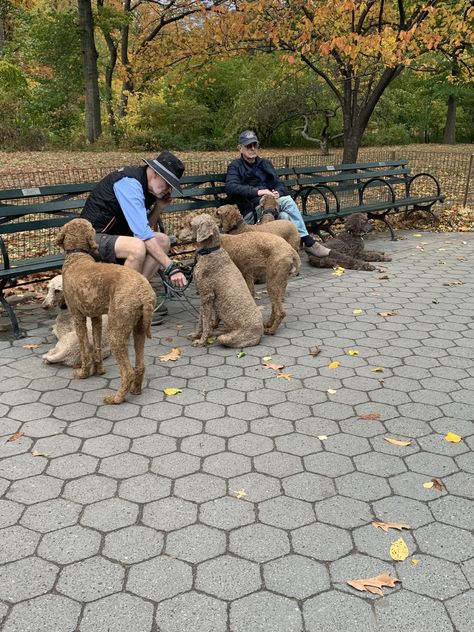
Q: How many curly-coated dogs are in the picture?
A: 7